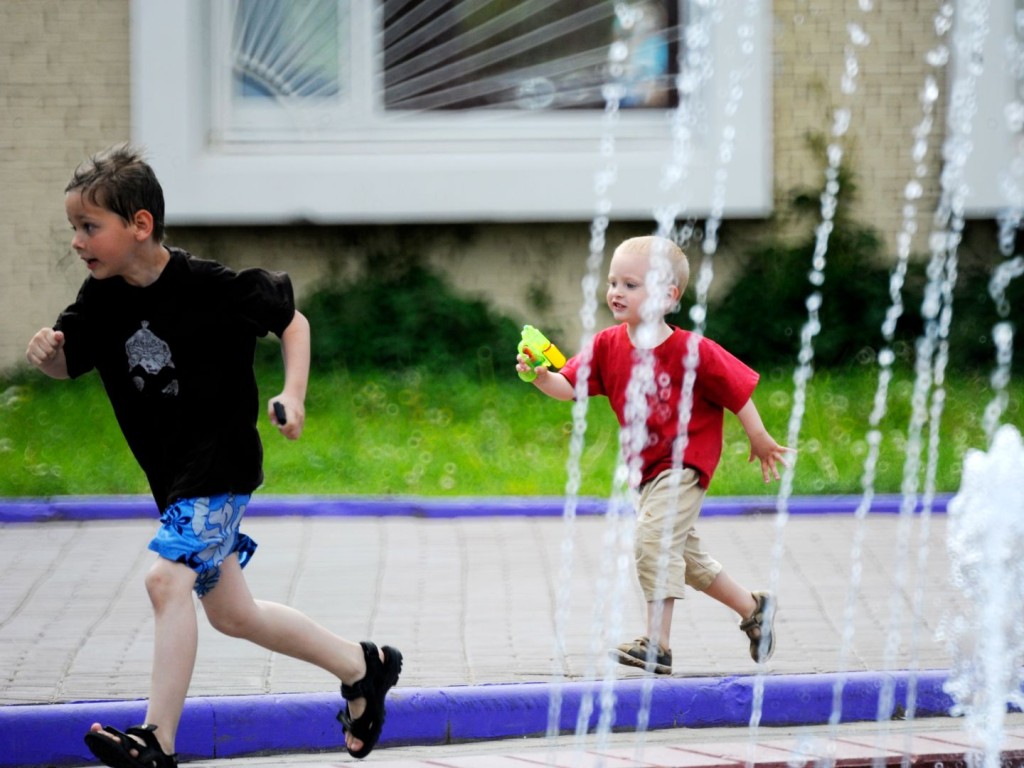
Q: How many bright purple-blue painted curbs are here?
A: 2